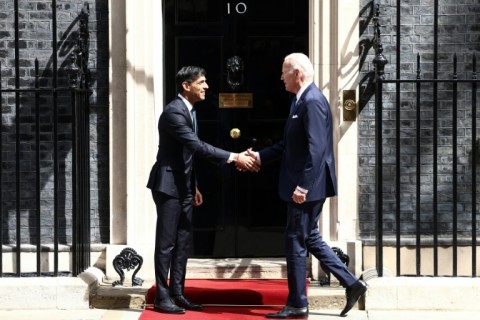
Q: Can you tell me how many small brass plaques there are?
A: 2